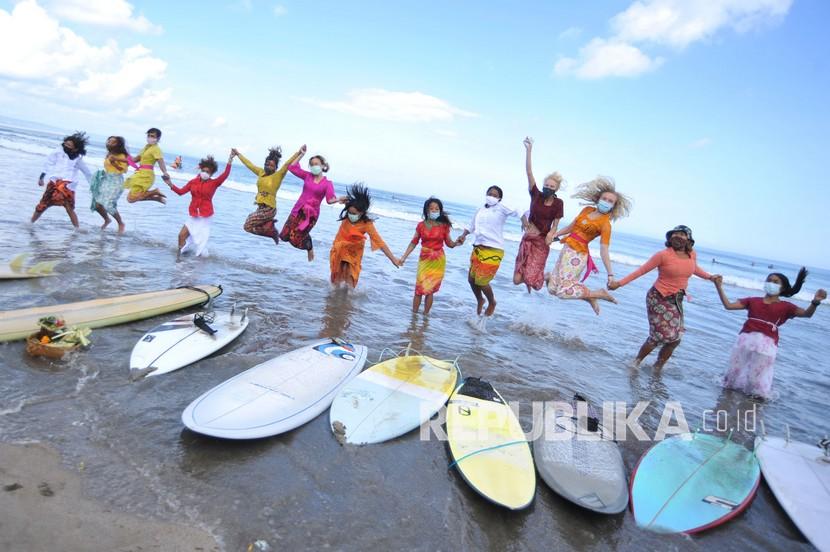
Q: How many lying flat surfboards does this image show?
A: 9